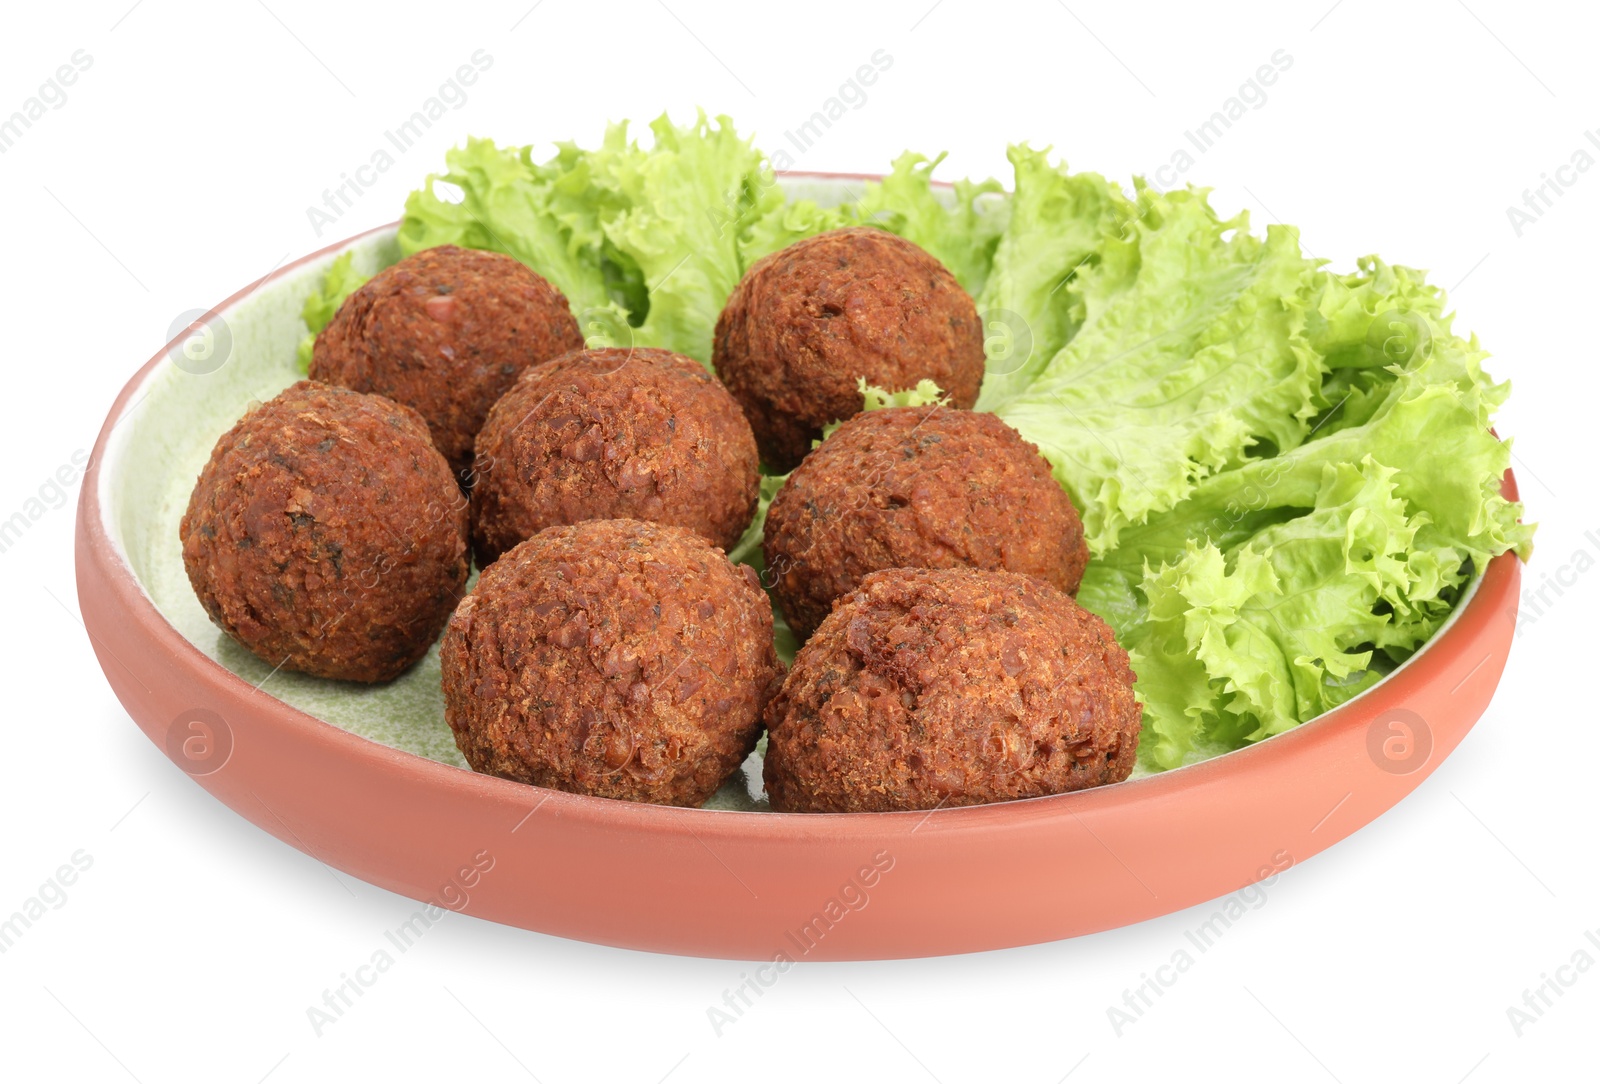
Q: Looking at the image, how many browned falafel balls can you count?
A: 7